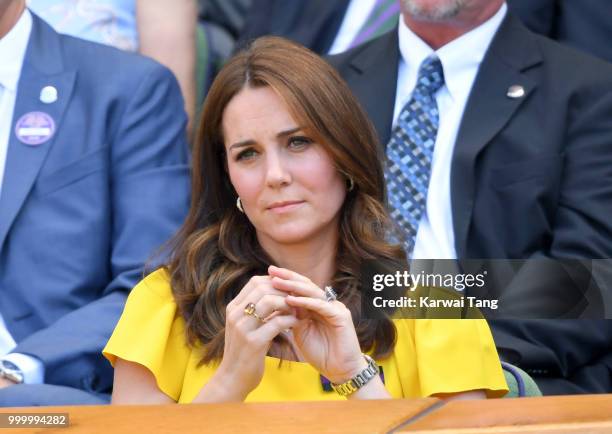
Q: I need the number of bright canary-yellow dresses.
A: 1